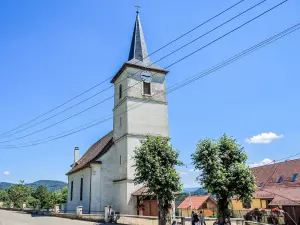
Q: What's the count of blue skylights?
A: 3